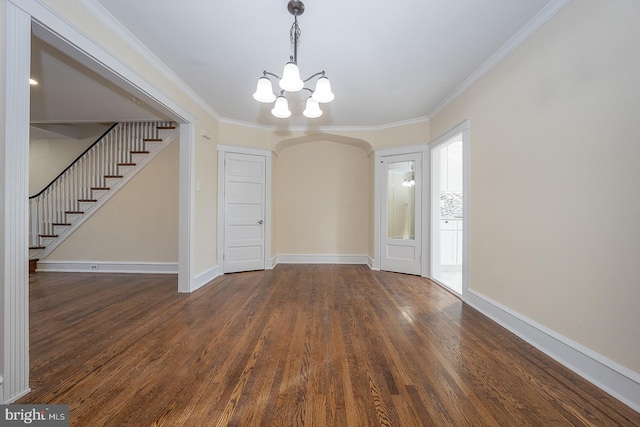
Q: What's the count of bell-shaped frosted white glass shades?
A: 5